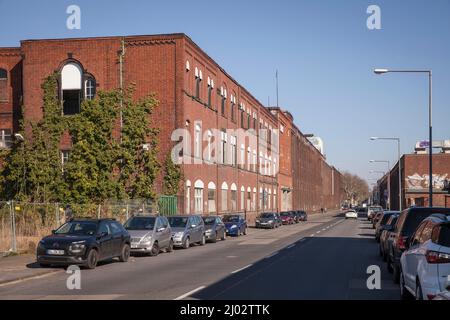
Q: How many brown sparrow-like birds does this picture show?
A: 0